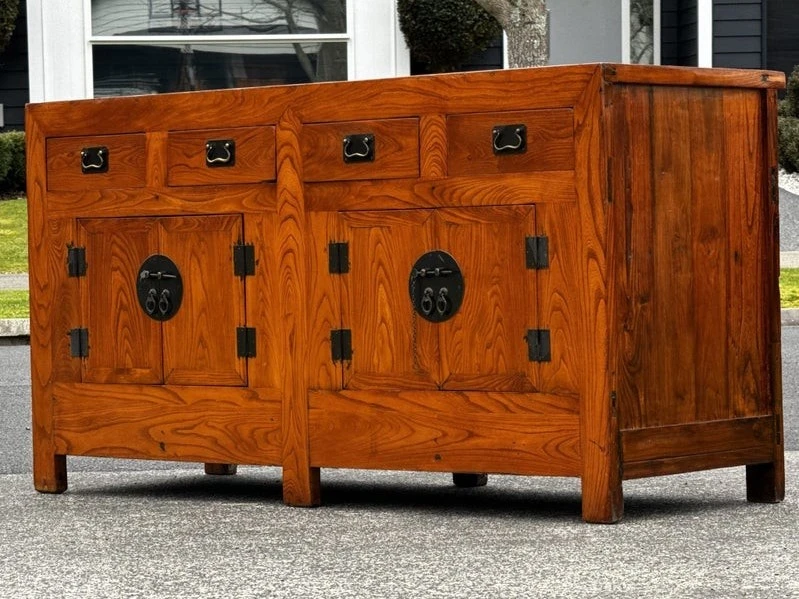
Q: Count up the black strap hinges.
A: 8